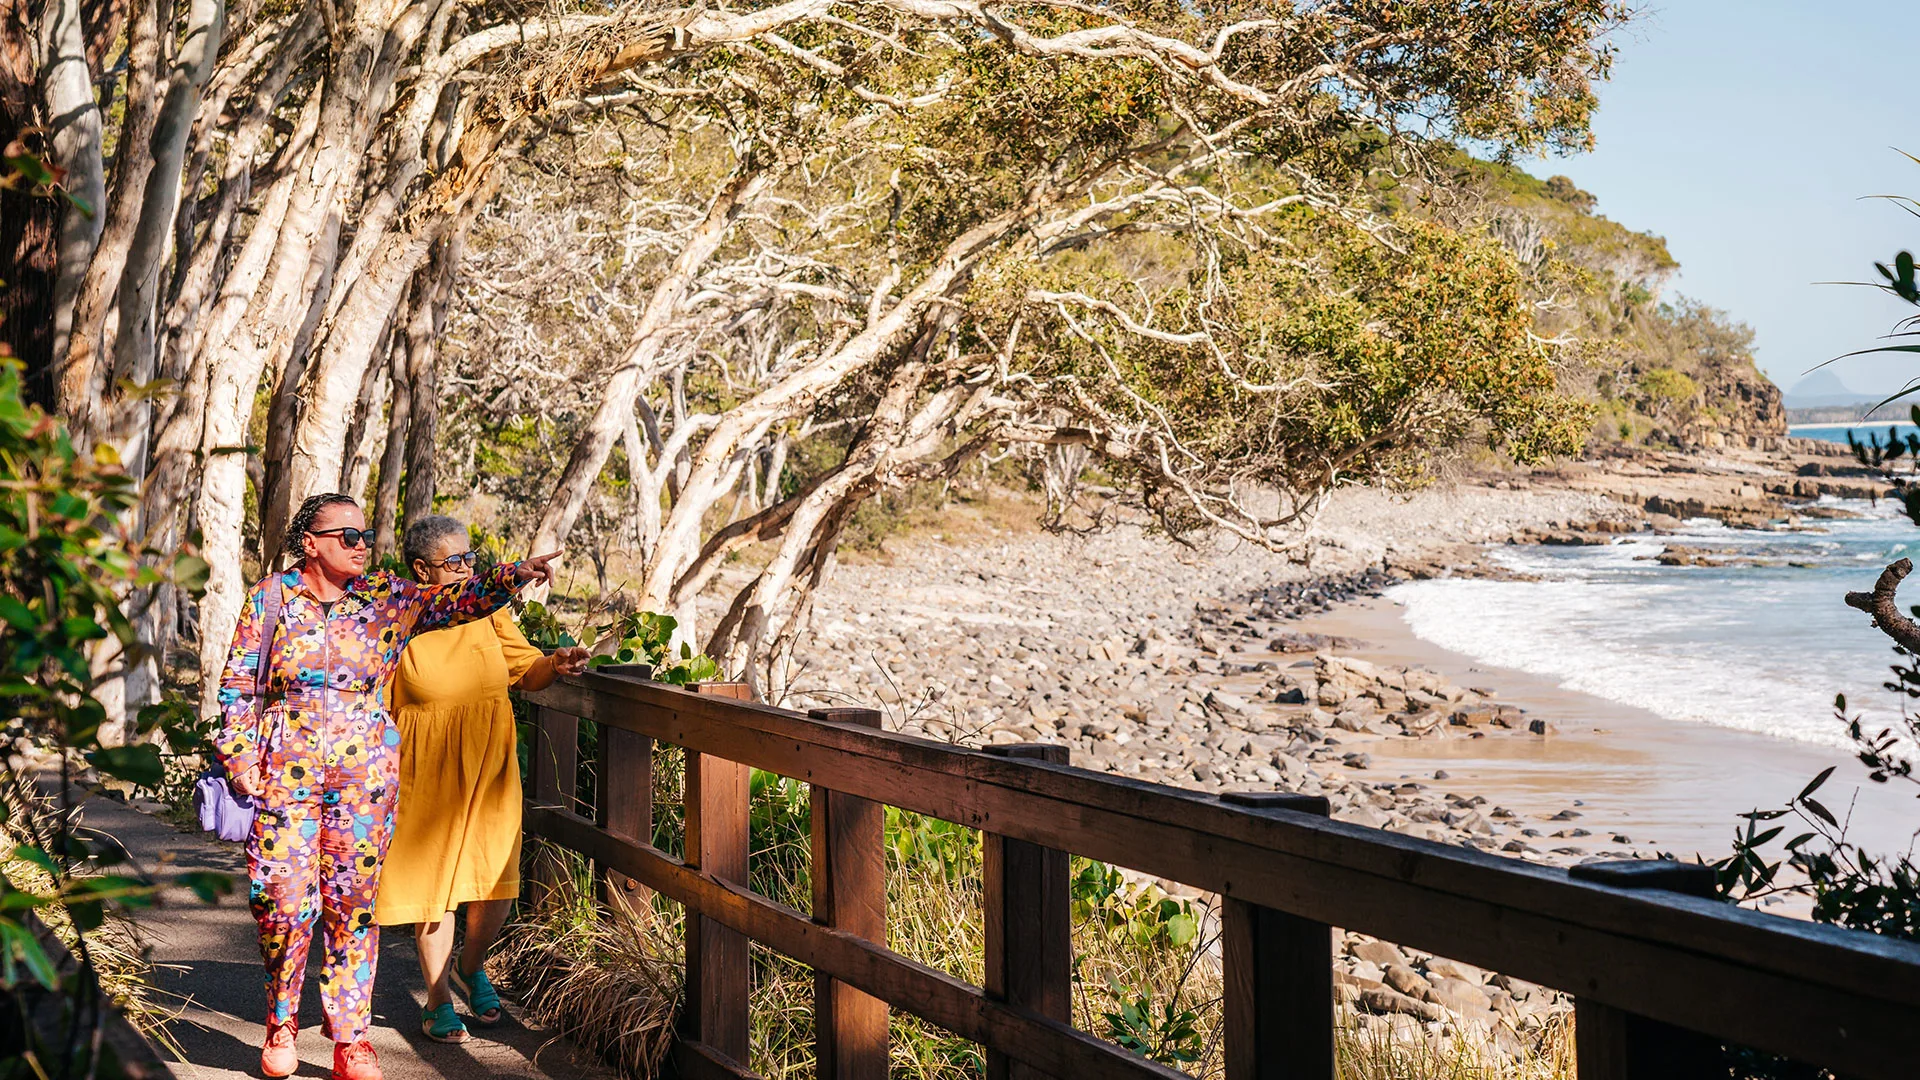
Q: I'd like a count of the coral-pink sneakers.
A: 2